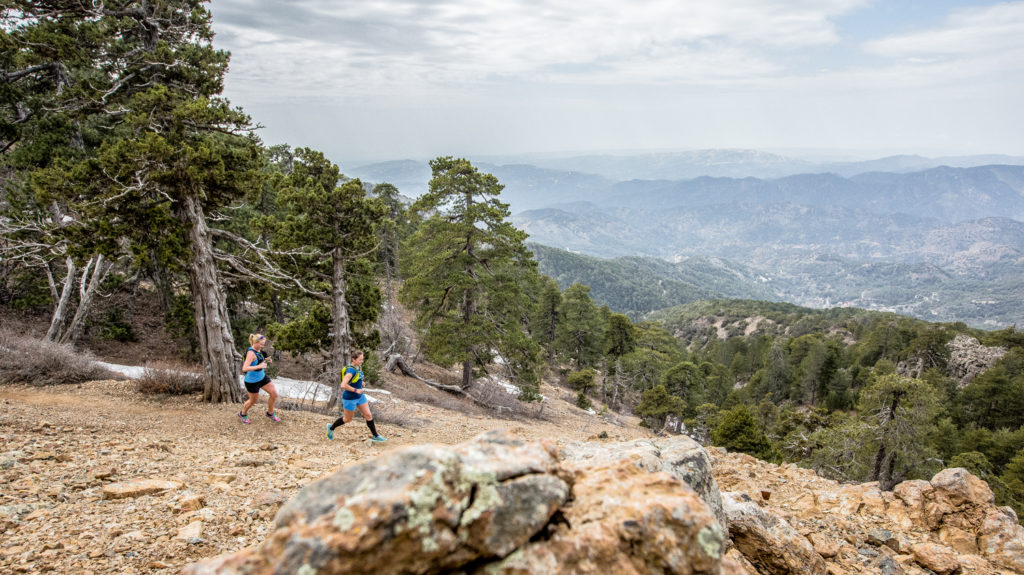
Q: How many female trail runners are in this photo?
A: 2